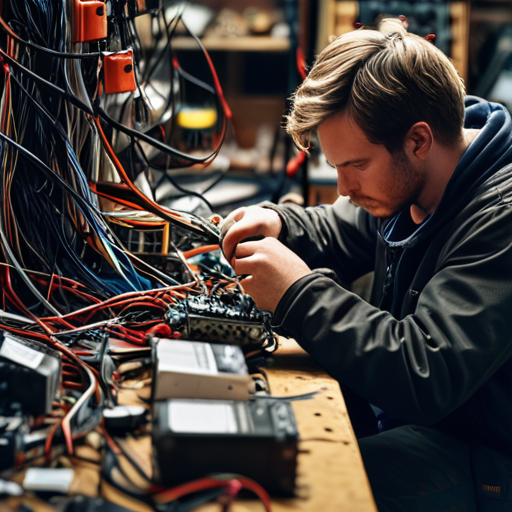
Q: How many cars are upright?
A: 0